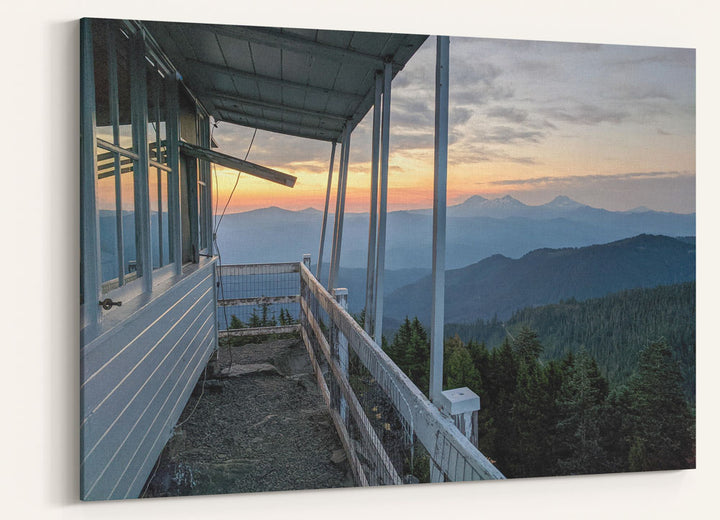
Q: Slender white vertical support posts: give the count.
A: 6